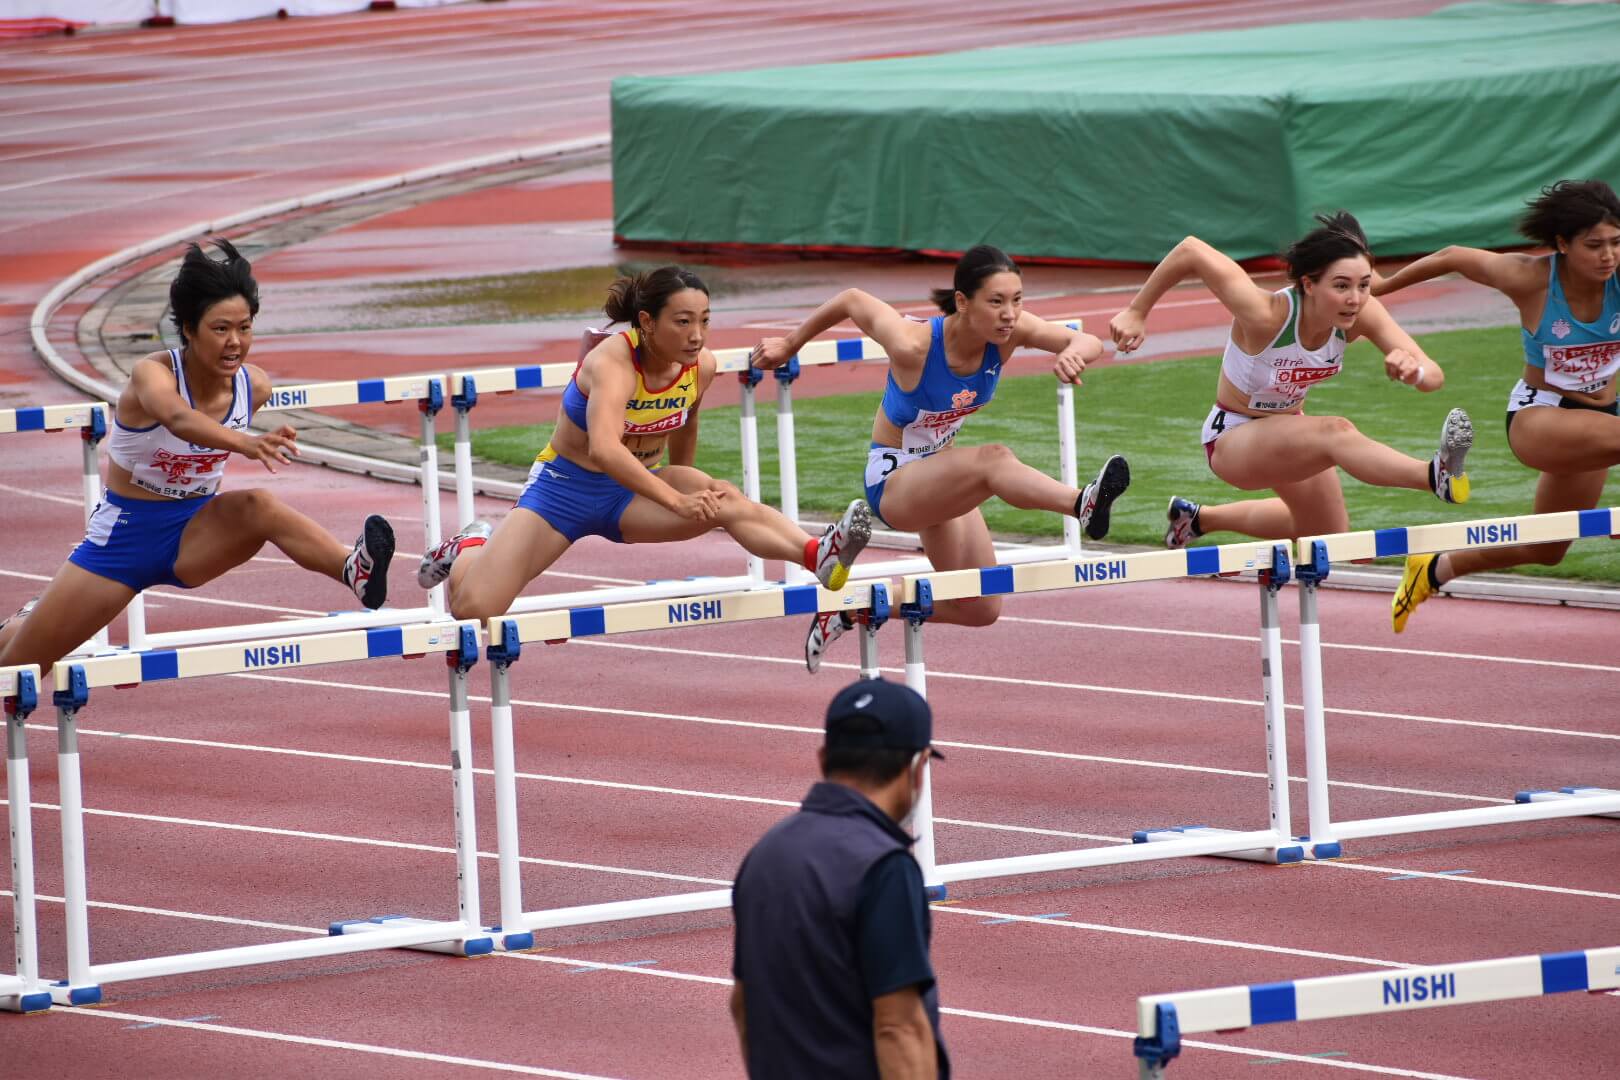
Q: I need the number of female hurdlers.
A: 5